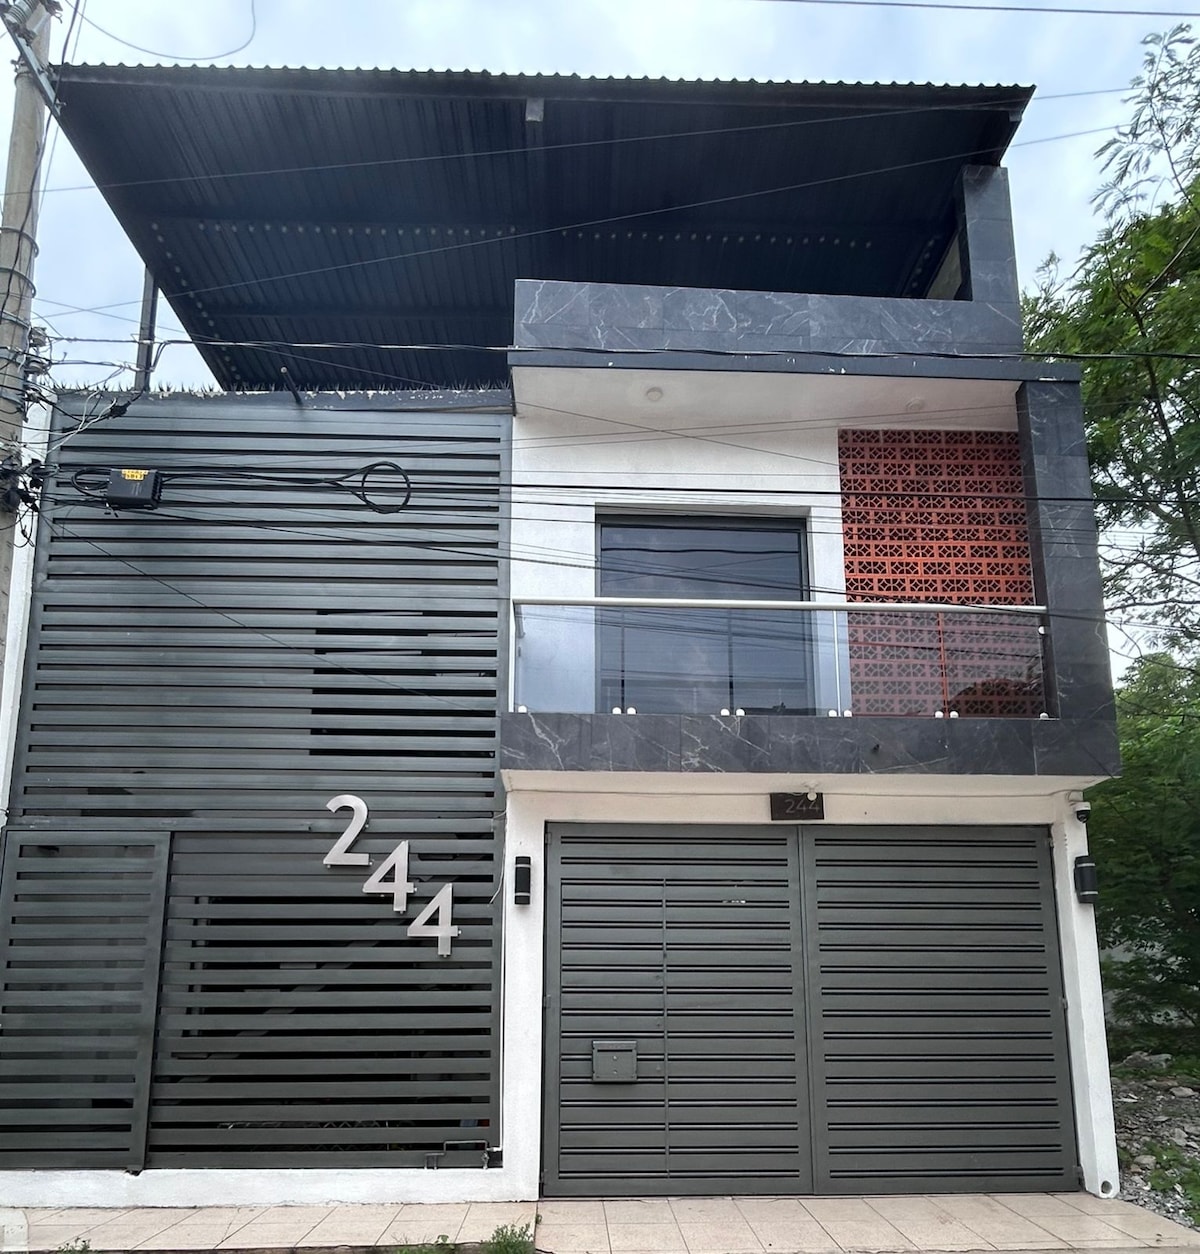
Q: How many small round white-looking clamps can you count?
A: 11